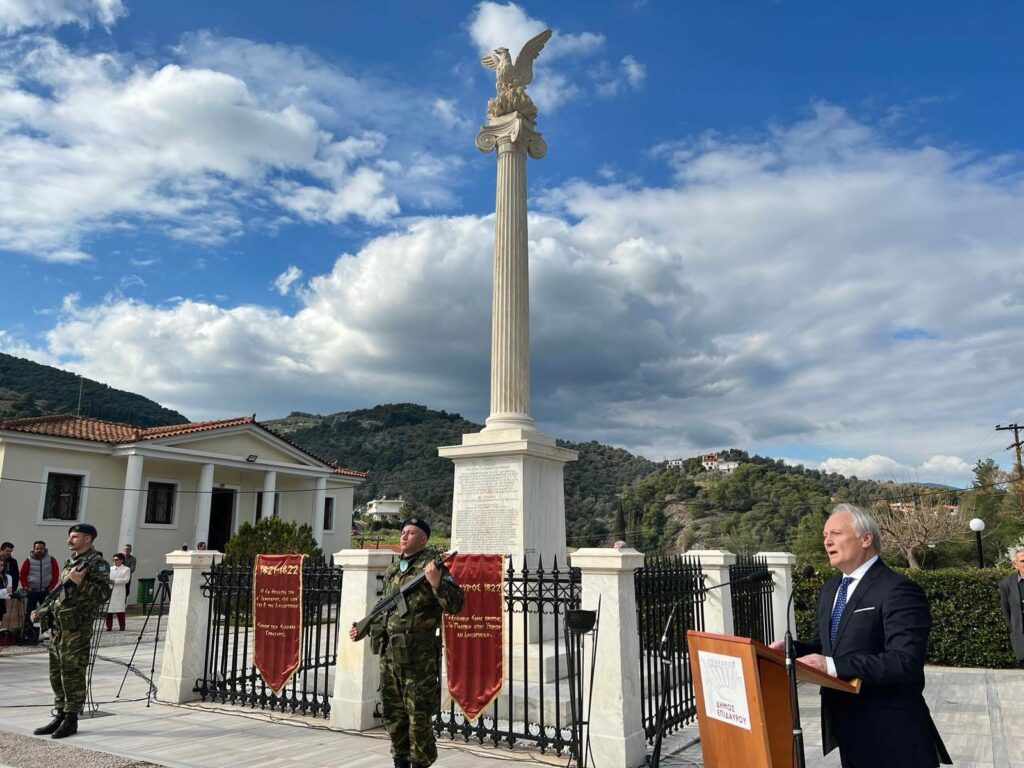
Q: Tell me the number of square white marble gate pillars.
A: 5